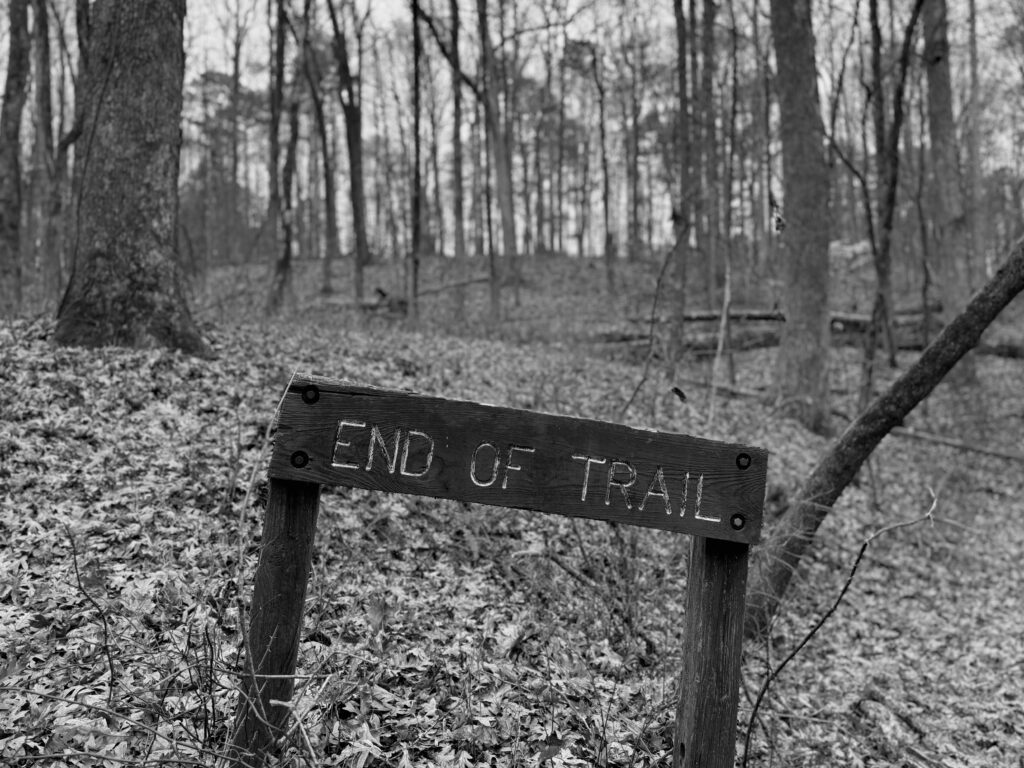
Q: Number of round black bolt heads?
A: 4